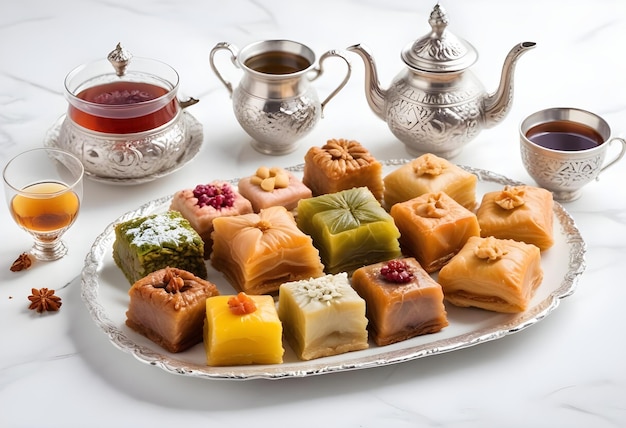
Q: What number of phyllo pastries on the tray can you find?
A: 14